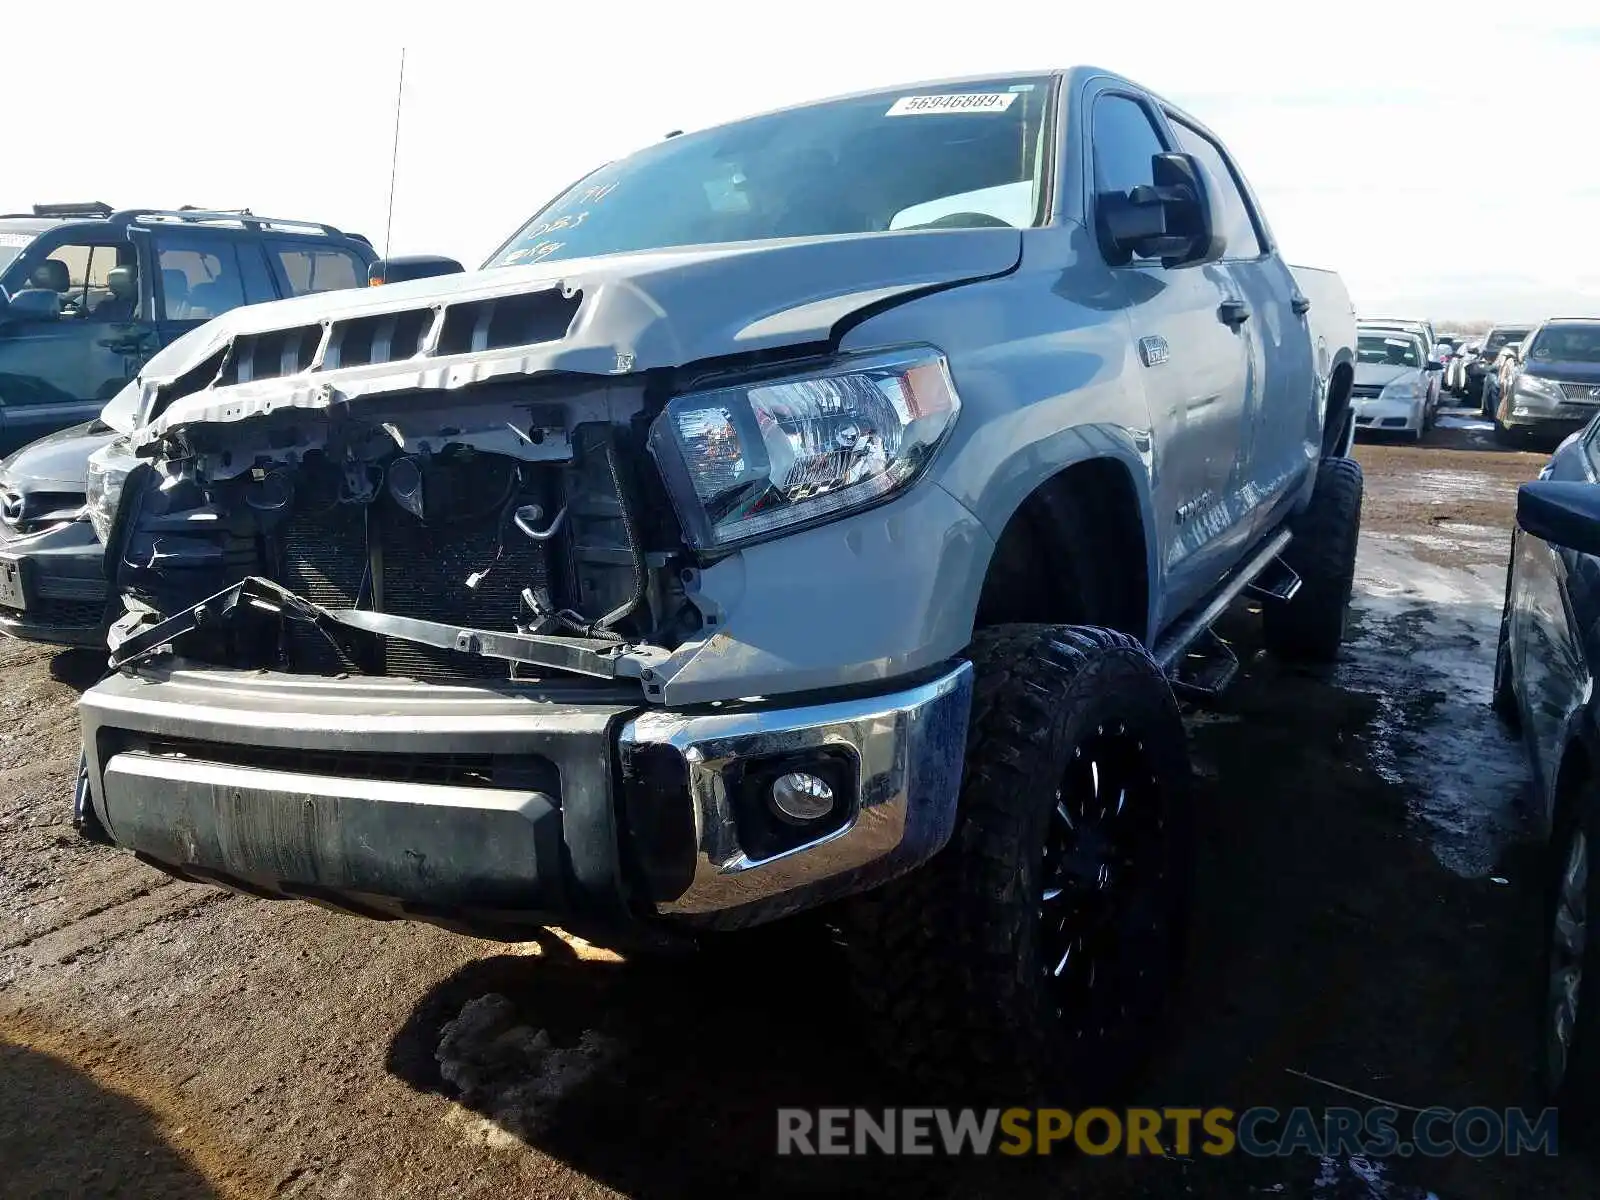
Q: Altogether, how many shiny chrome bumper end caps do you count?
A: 1